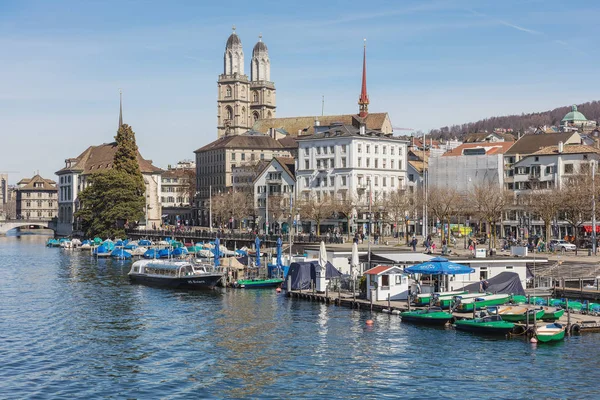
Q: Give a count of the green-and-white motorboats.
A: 3